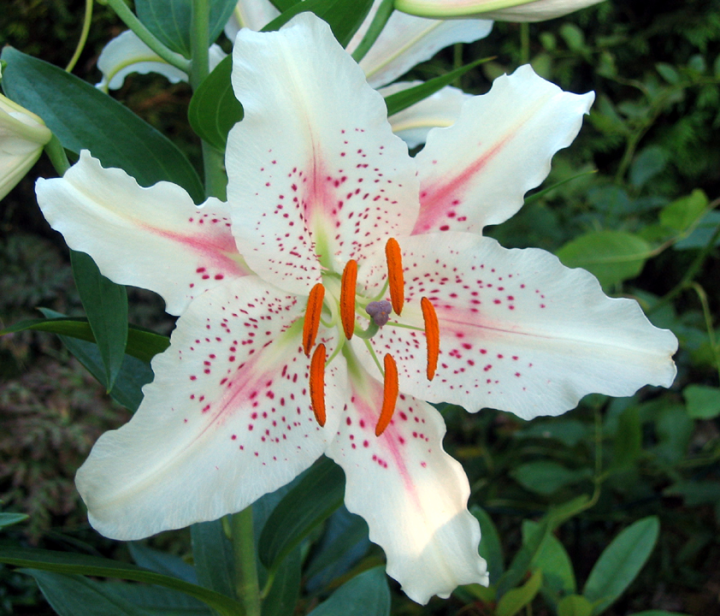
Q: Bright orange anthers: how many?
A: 6